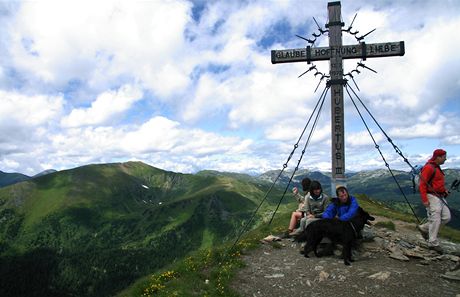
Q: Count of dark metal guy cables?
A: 4